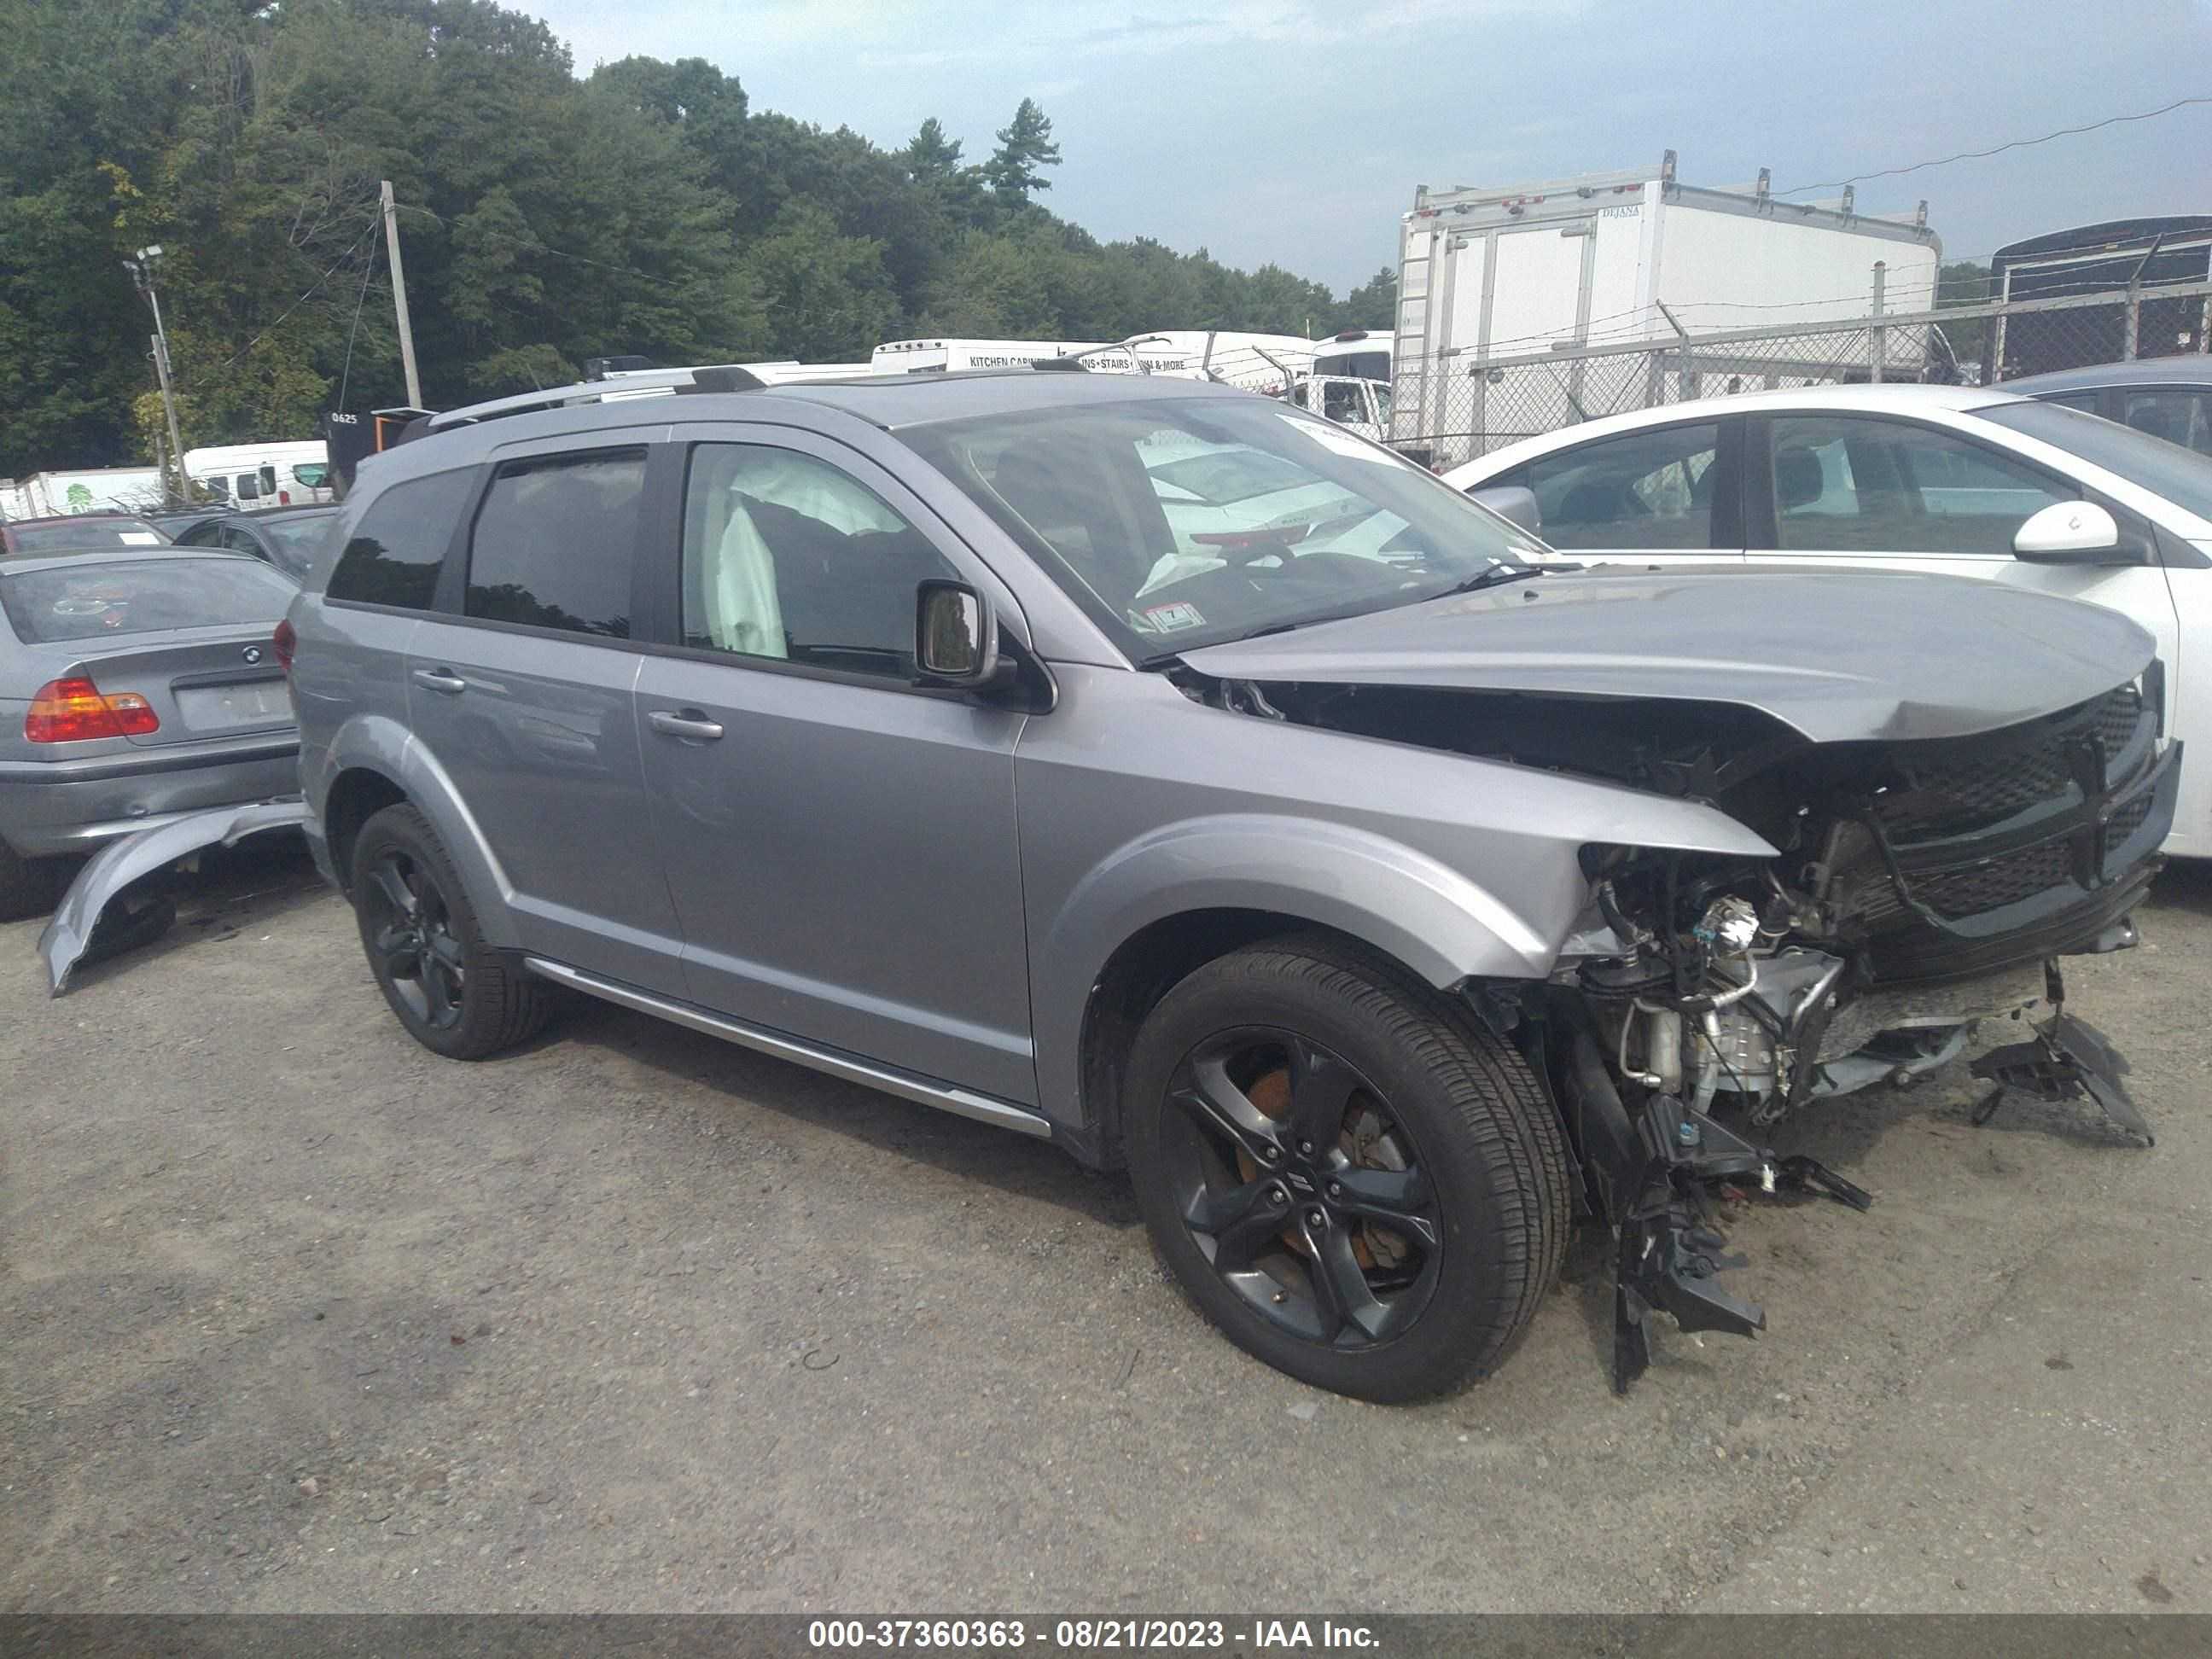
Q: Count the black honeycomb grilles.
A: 4